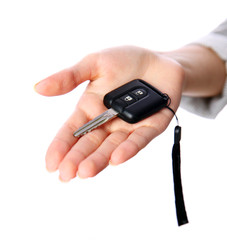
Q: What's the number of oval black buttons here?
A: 2